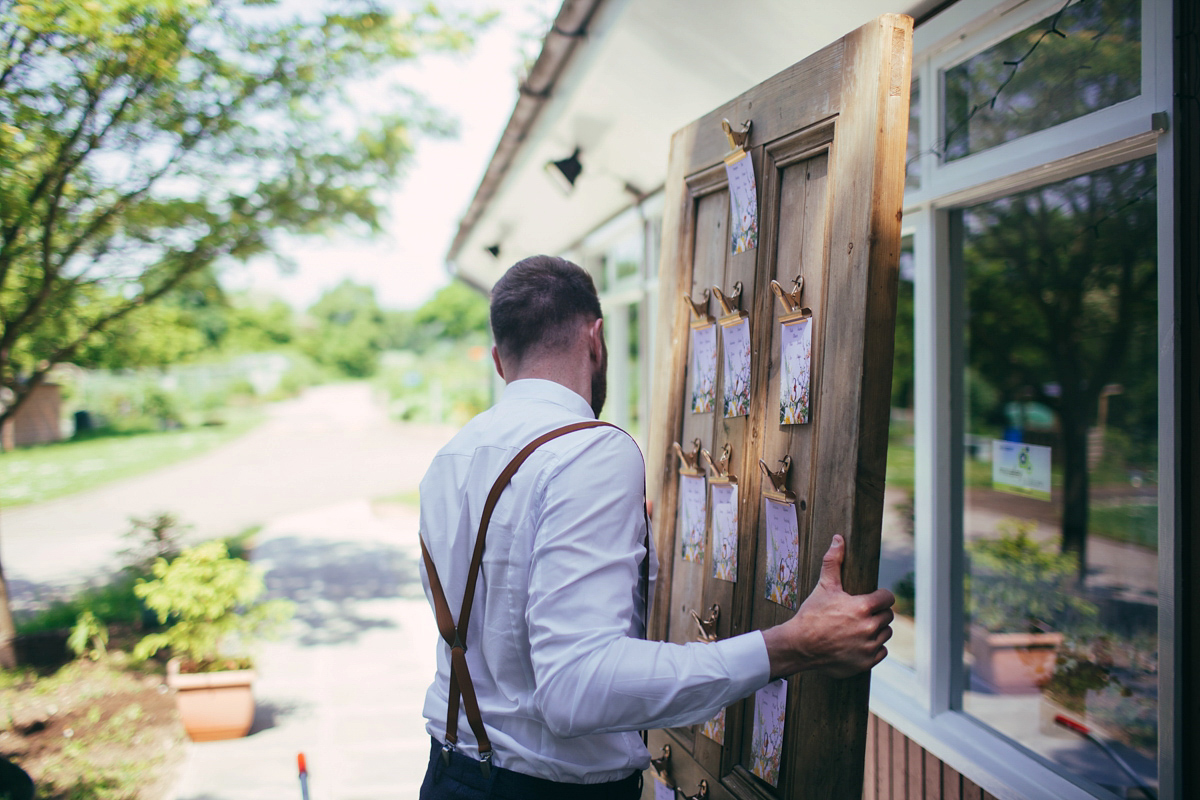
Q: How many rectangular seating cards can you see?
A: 10